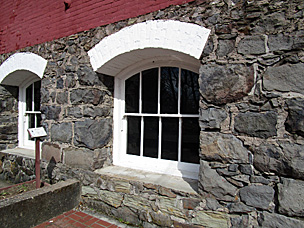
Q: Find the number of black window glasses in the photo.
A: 12